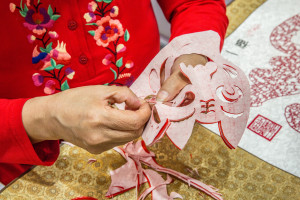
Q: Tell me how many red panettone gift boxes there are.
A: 0